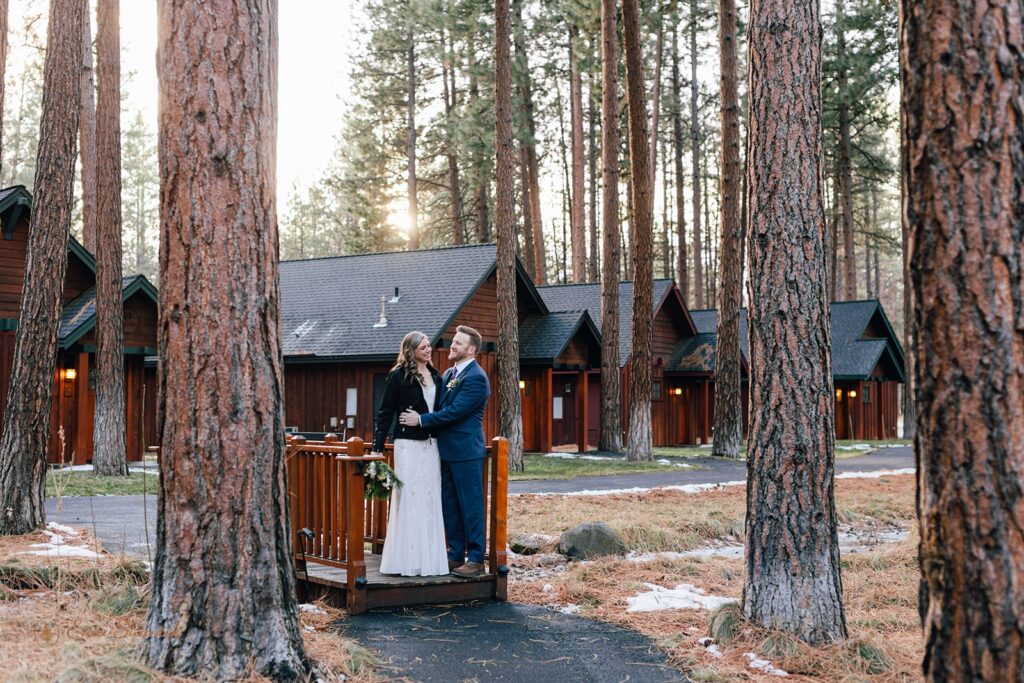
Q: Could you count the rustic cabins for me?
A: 4